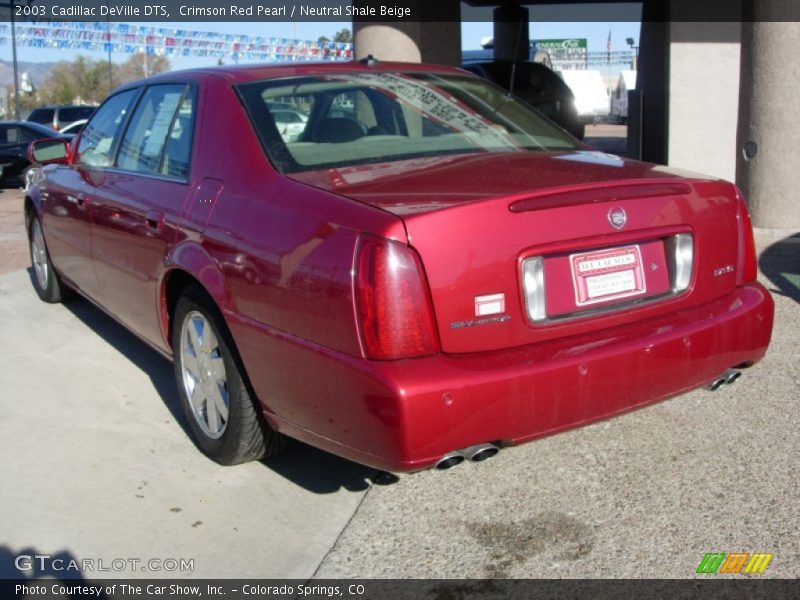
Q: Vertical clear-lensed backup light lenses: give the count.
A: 2